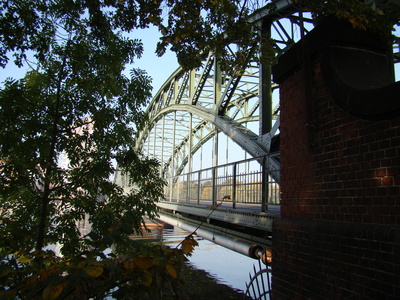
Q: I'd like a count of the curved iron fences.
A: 1